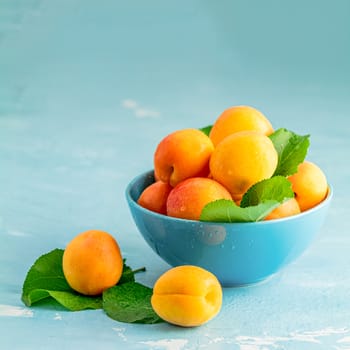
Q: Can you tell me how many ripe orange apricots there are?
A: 9